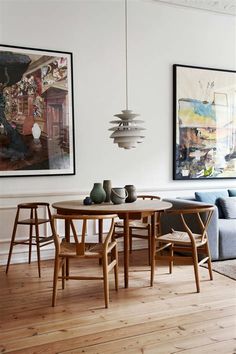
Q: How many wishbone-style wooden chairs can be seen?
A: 3